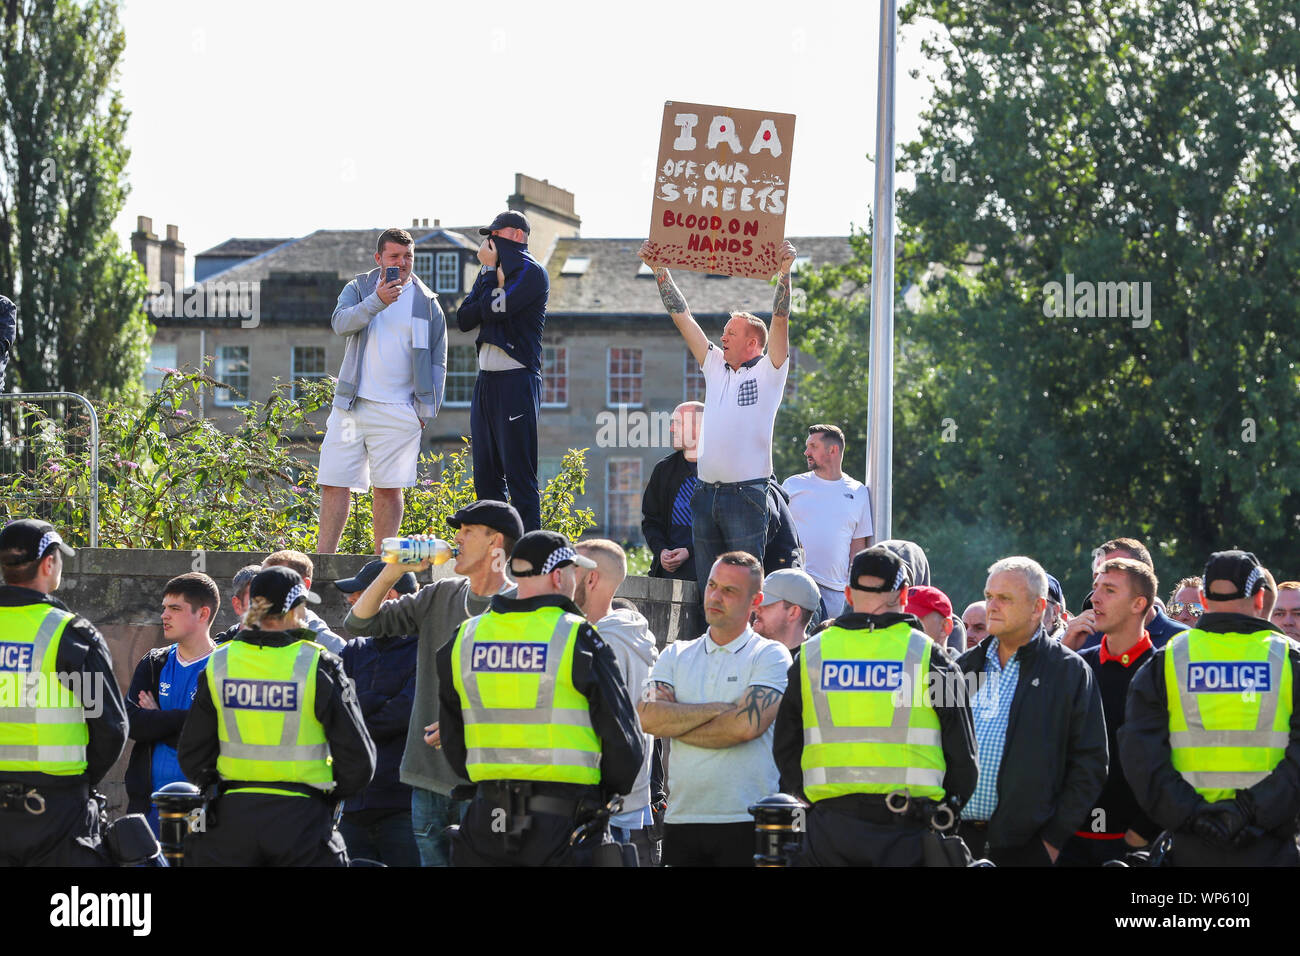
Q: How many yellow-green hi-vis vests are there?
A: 5